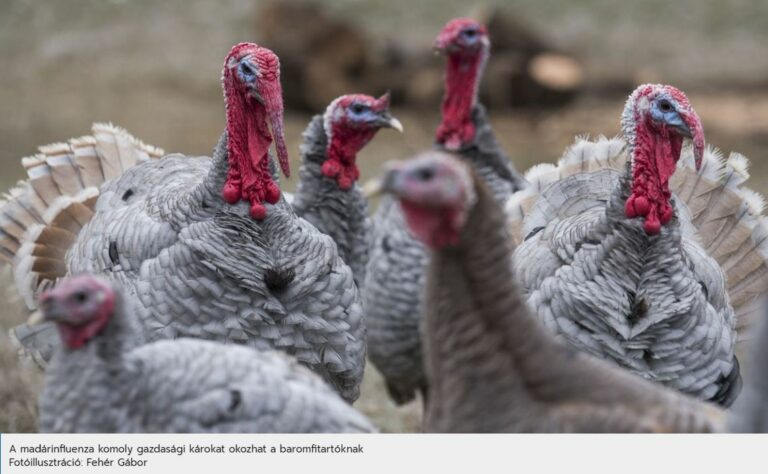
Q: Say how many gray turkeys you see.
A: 5